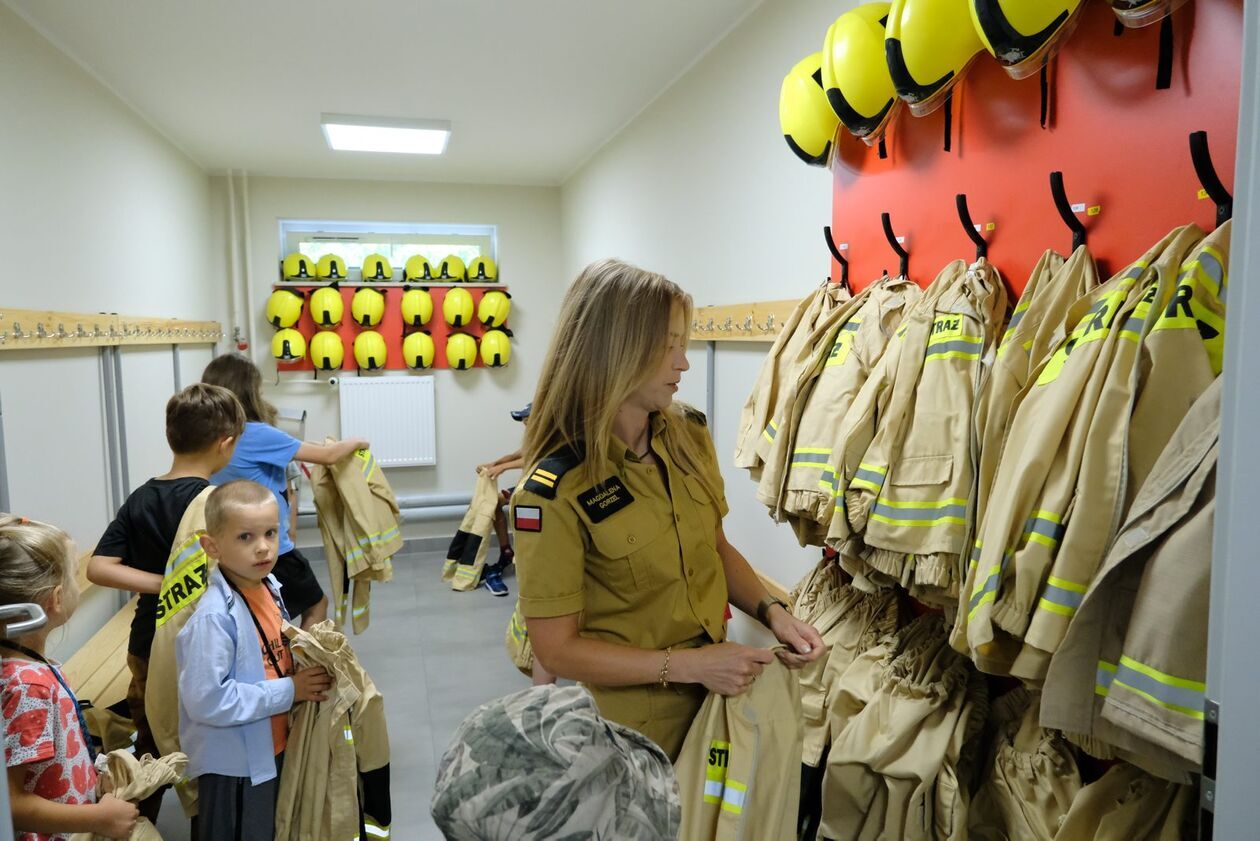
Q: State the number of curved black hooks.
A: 5